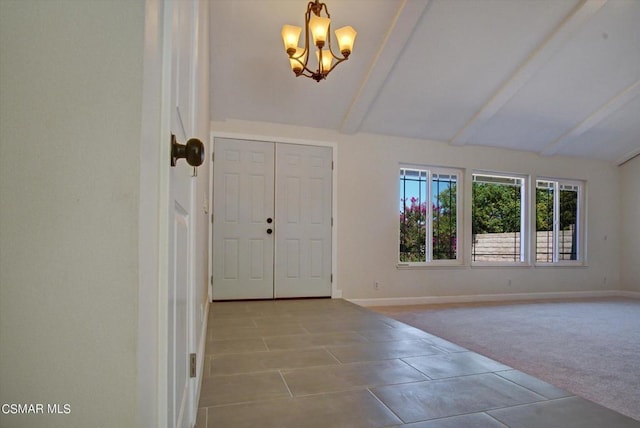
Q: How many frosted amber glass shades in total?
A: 5